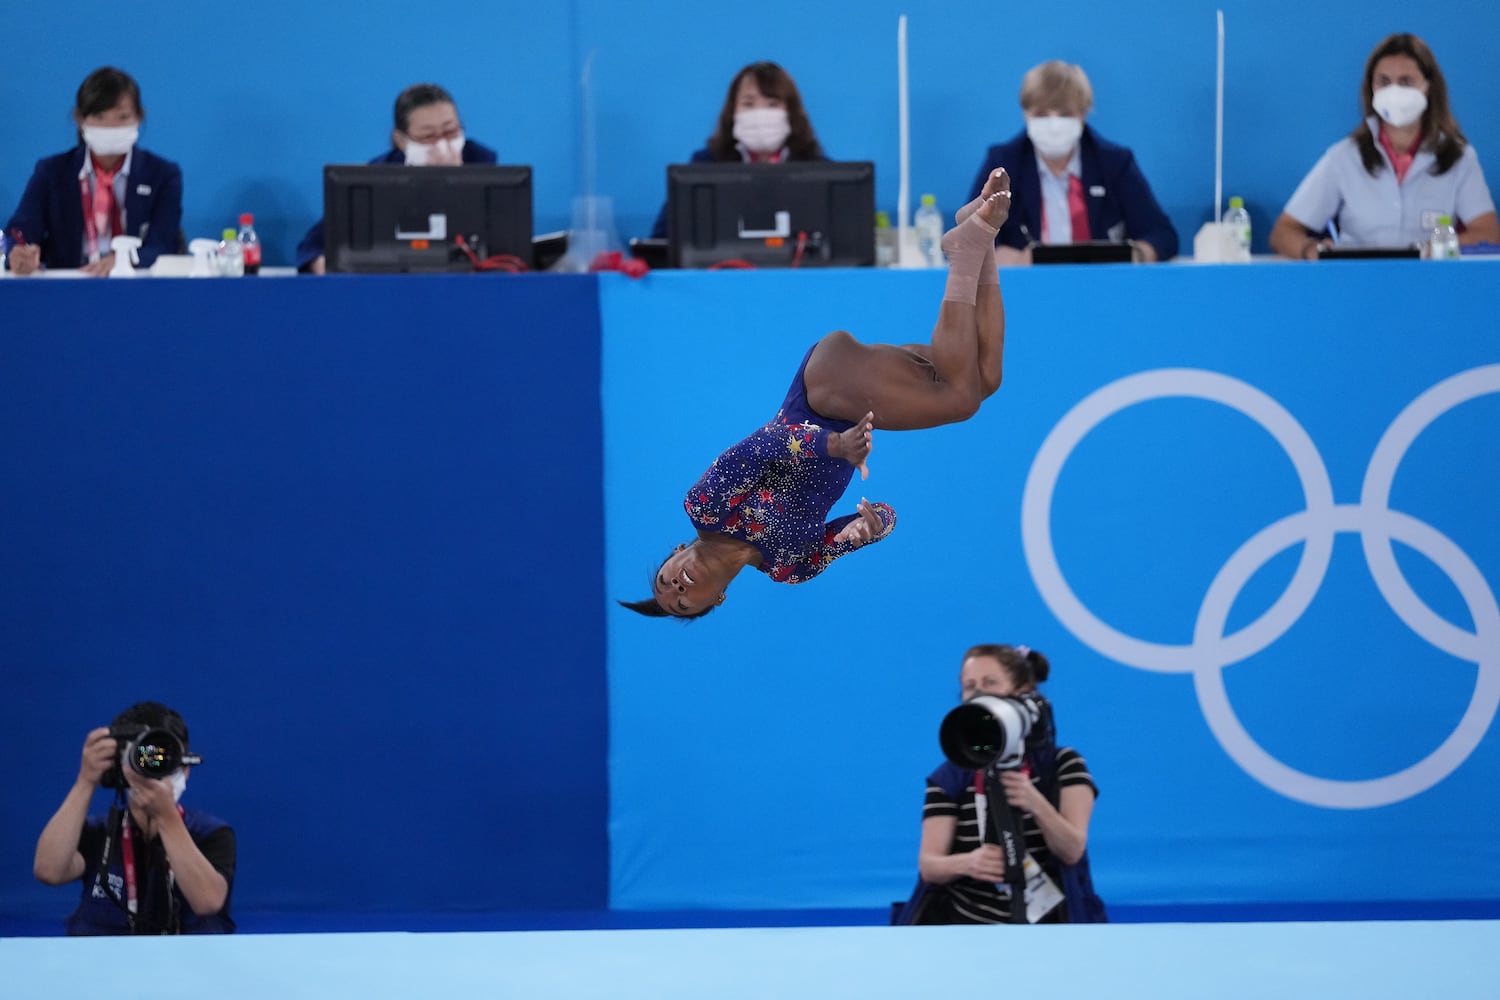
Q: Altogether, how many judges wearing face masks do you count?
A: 5